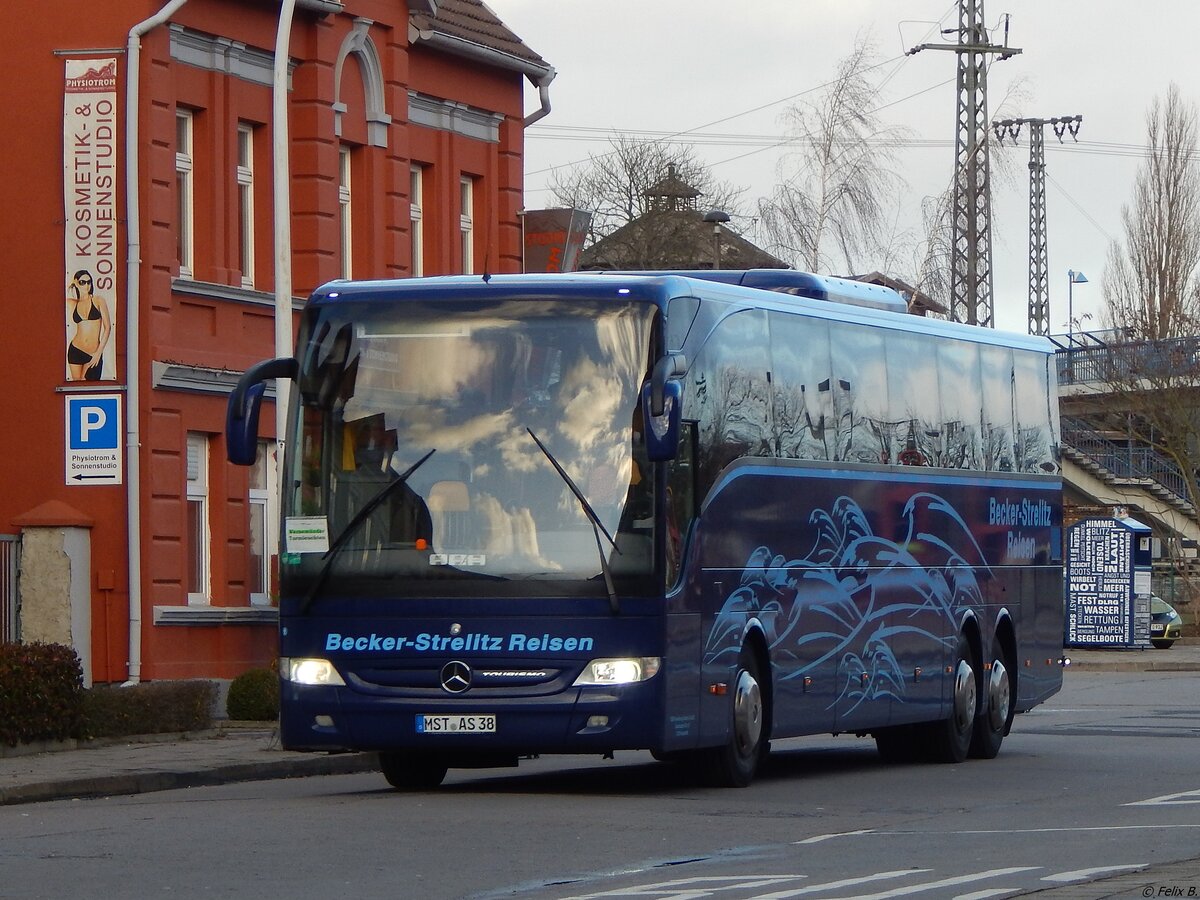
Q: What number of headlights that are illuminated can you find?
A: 2